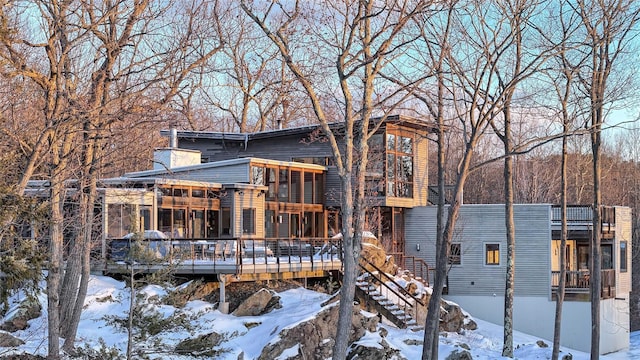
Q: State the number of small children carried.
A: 0